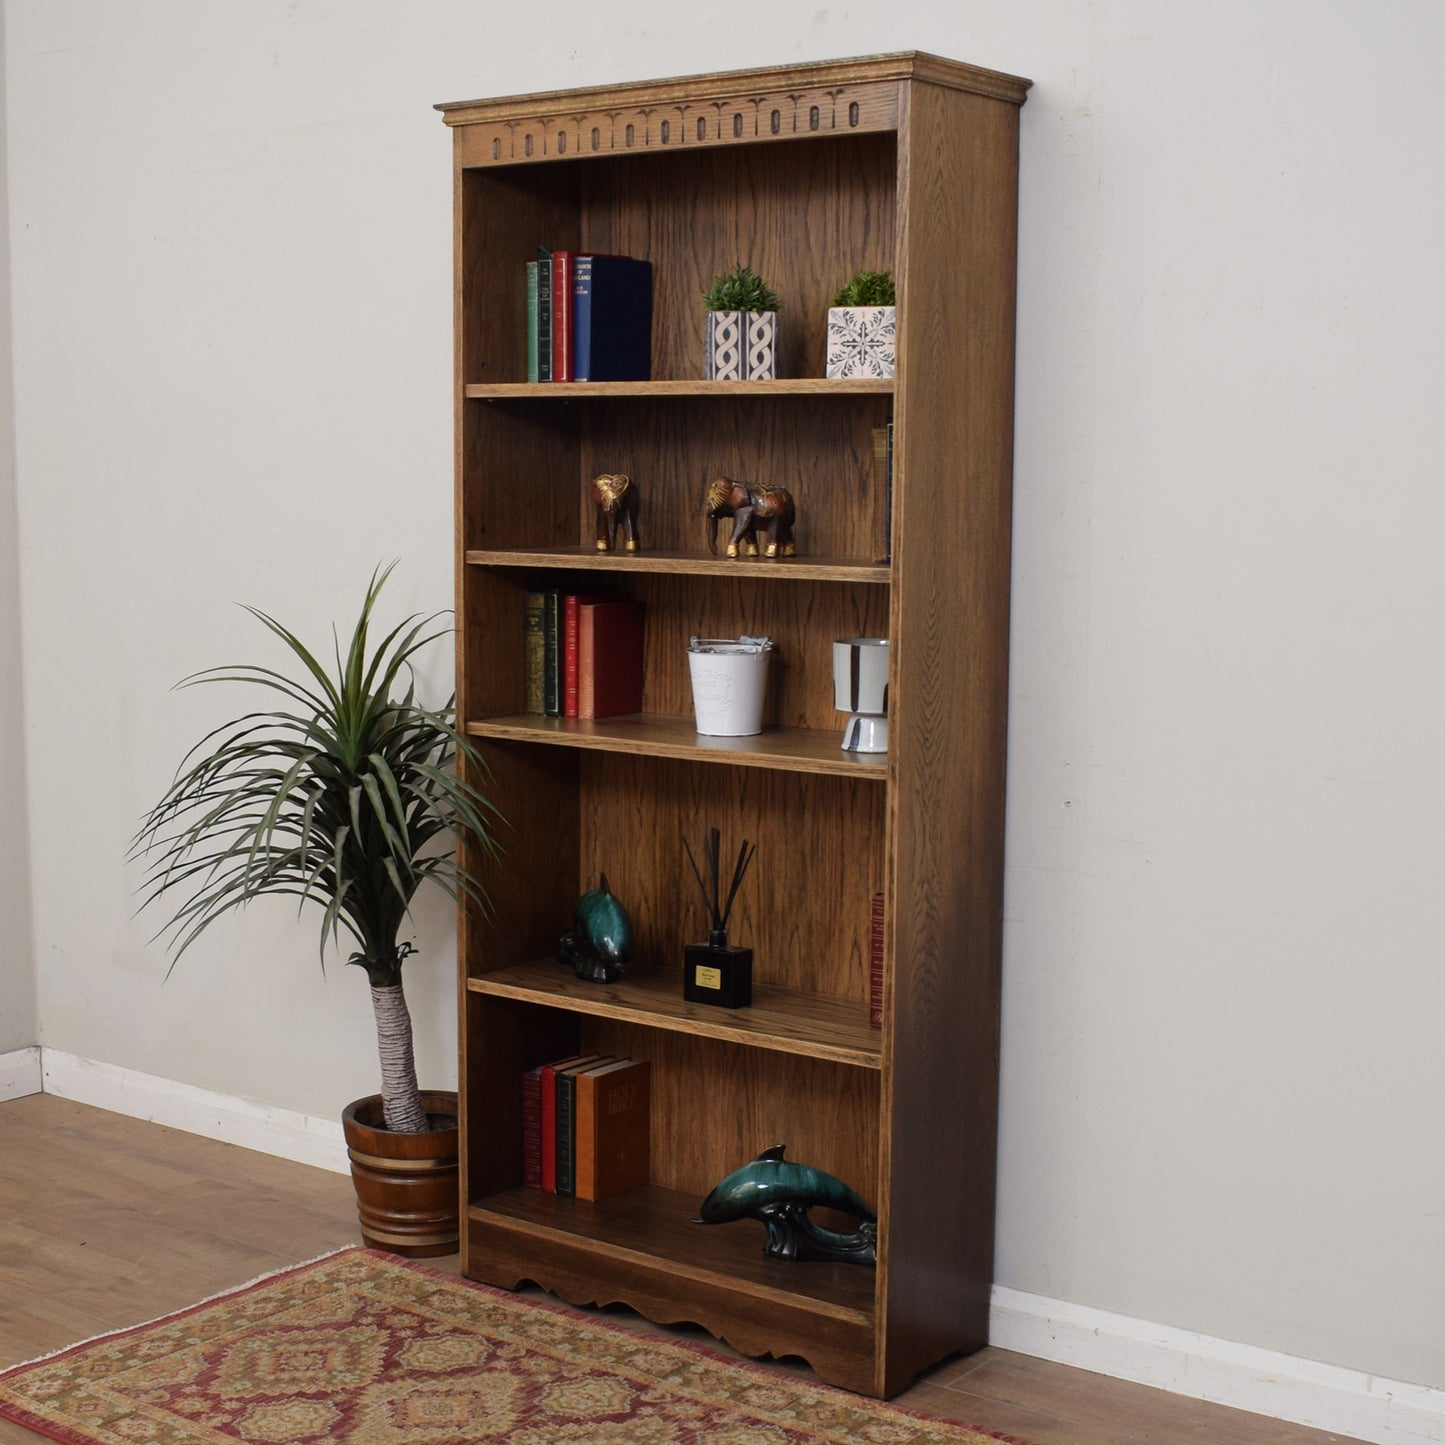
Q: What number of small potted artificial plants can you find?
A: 2